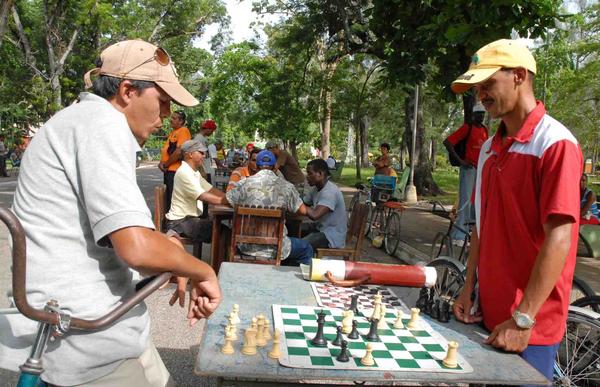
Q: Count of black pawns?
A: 3